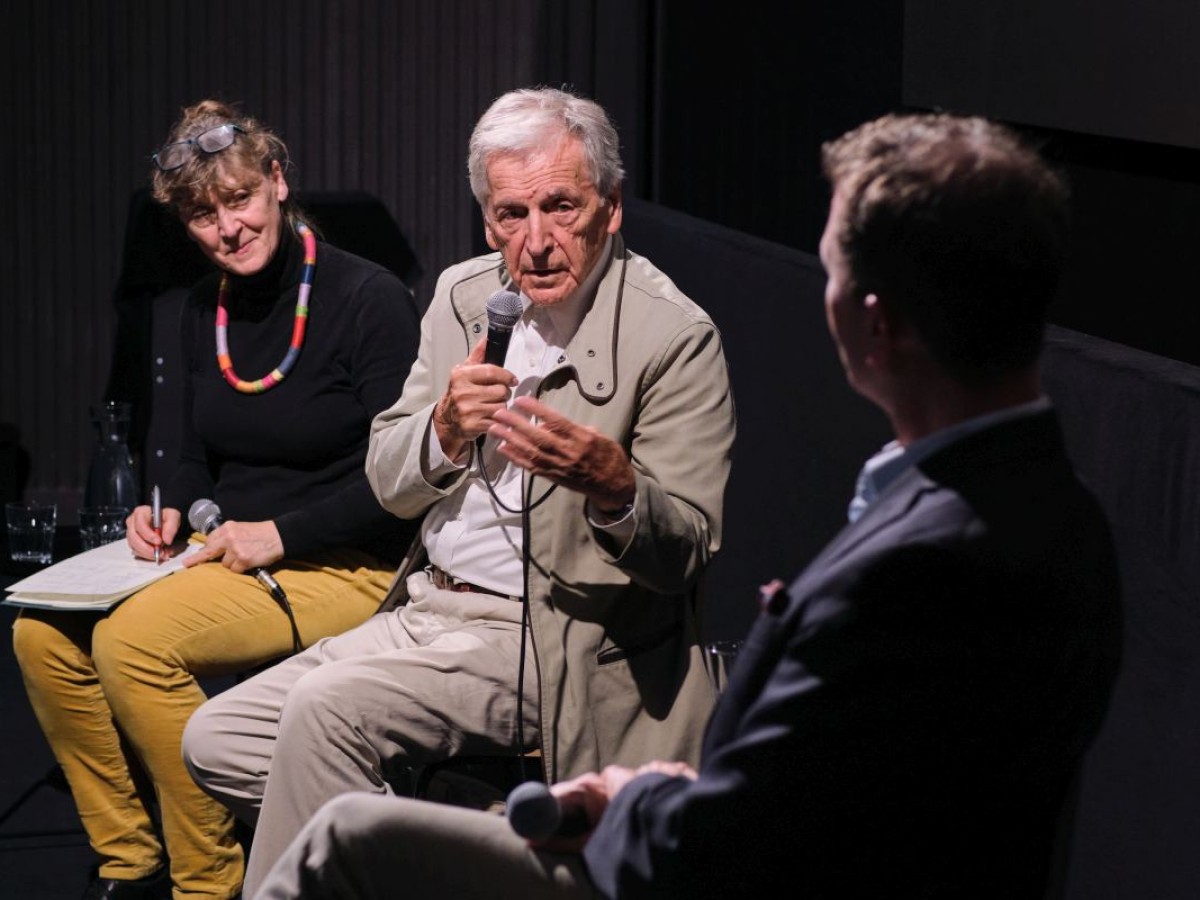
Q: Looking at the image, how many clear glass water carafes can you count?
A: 1